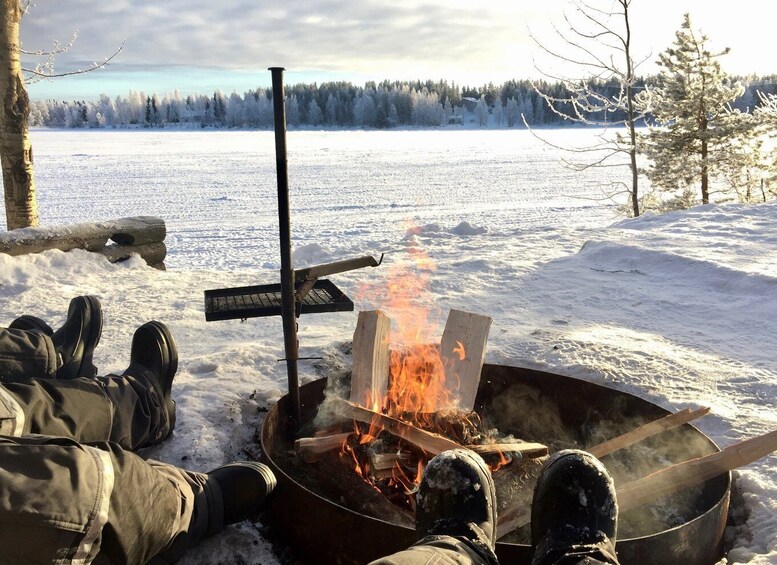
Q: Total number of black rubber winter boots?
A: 6